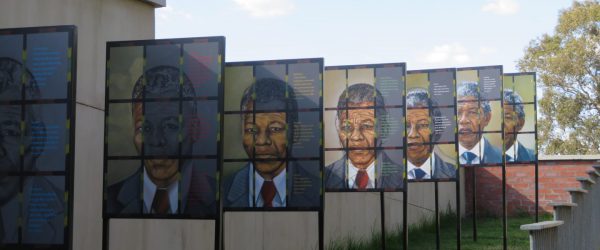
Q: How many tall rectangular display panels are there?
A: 7